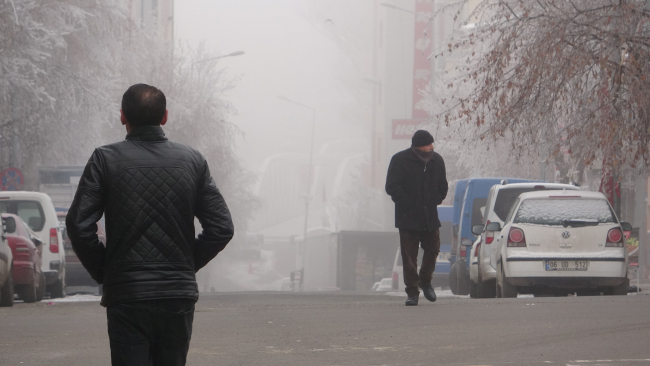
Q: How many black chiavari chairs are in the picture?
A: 0